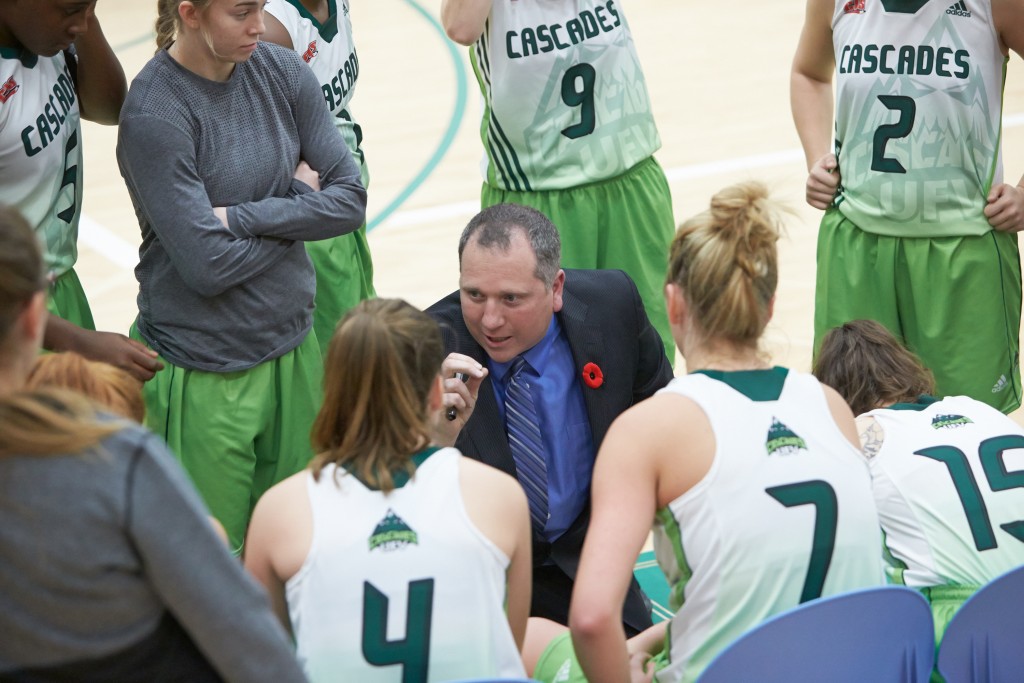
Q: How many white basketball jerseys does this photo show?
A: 7